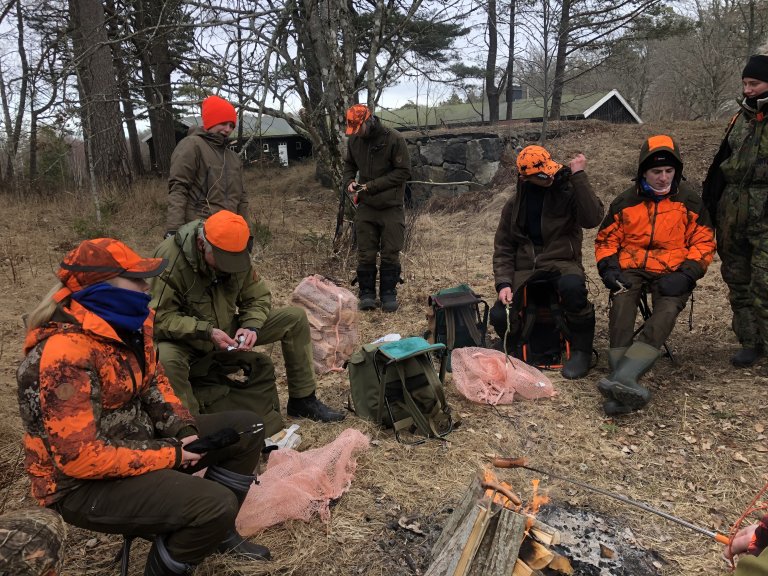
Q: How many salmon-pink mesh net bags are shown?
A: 3